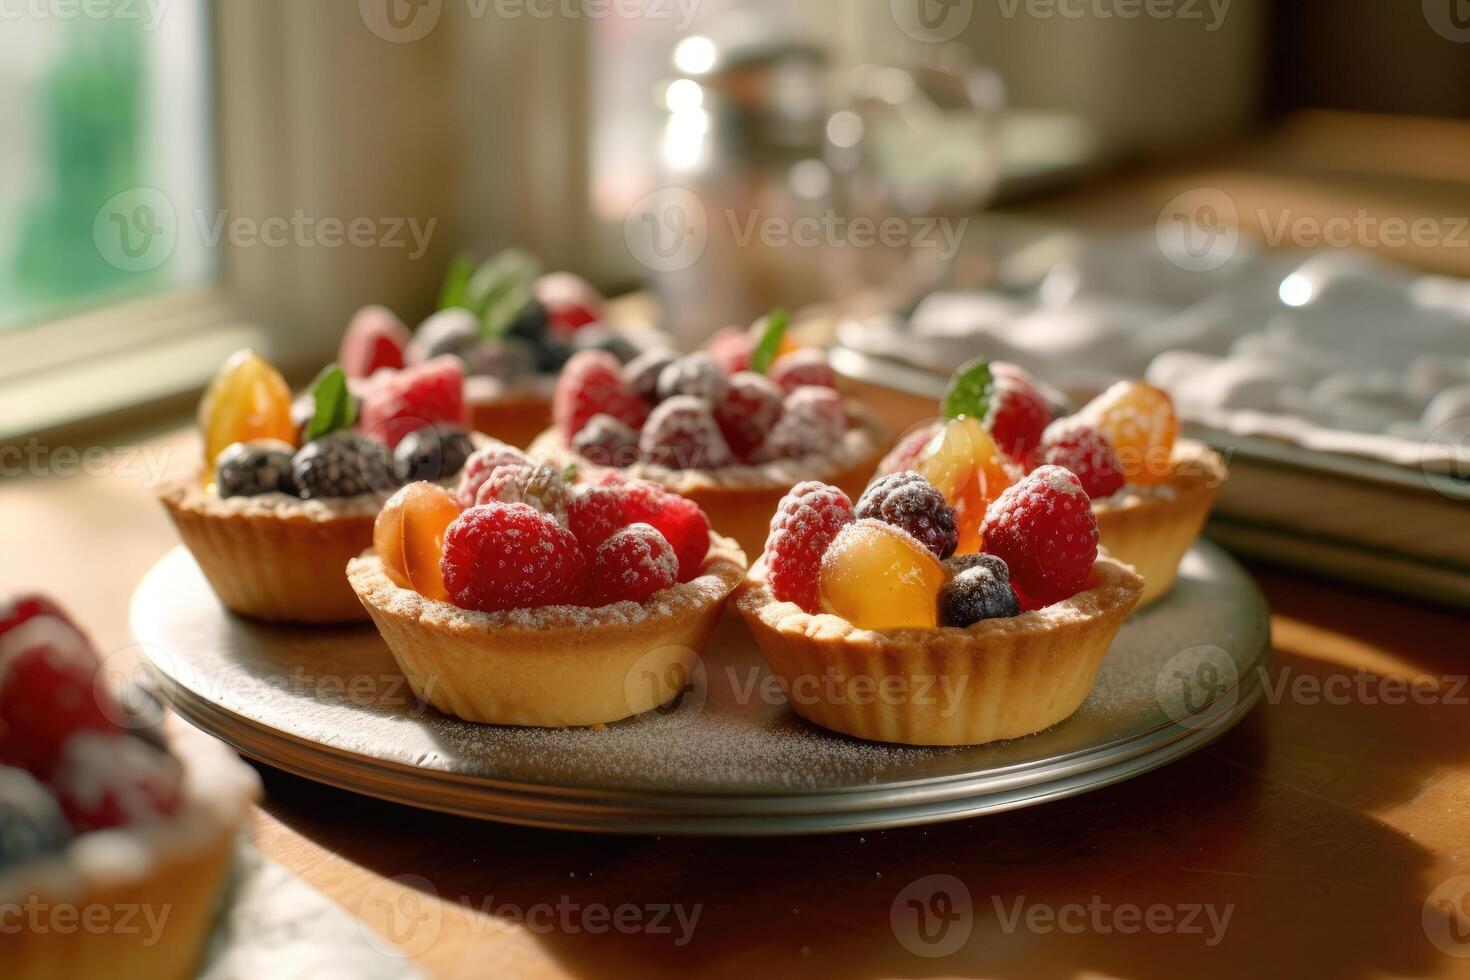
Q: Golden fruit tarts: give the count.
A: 7